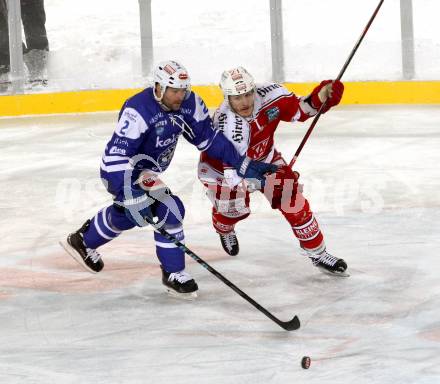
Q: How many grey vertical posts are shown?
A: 4